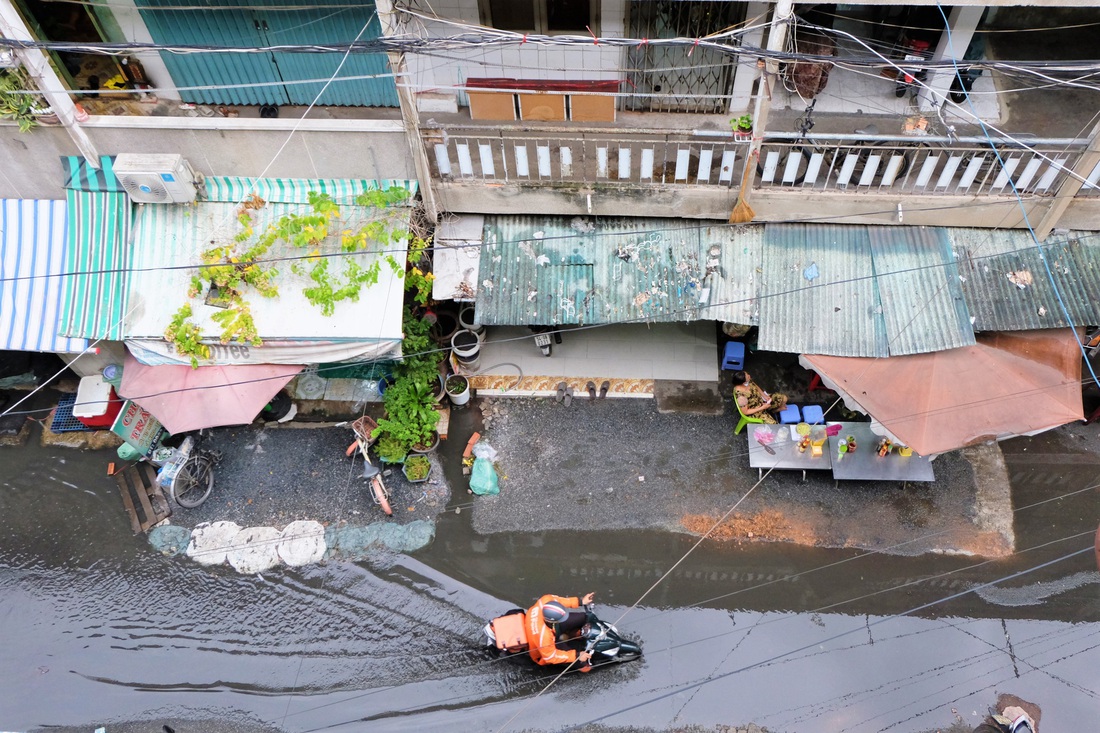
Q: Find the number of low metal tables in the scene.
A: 2